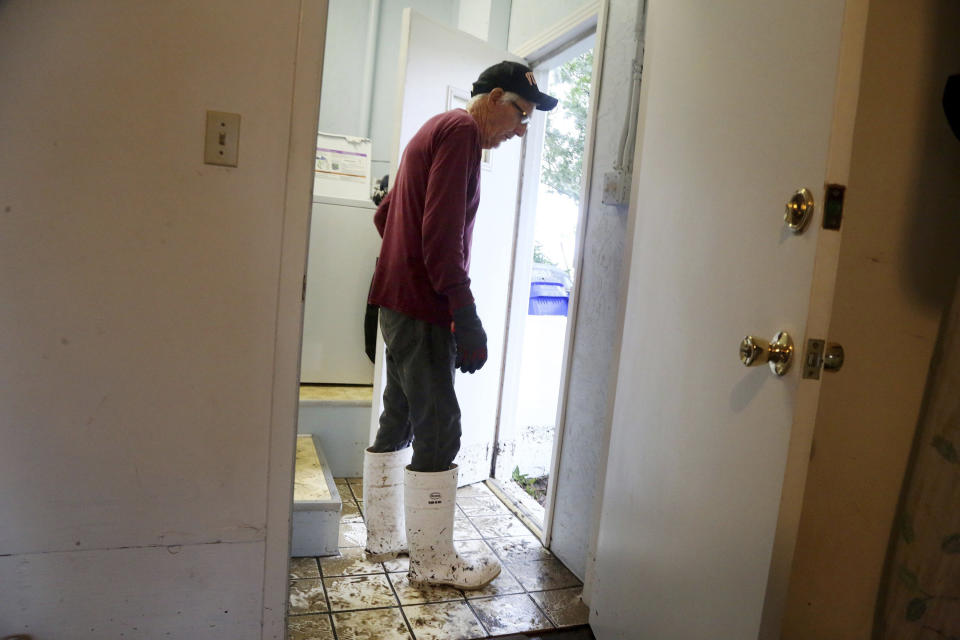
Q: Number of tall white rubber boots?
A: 2